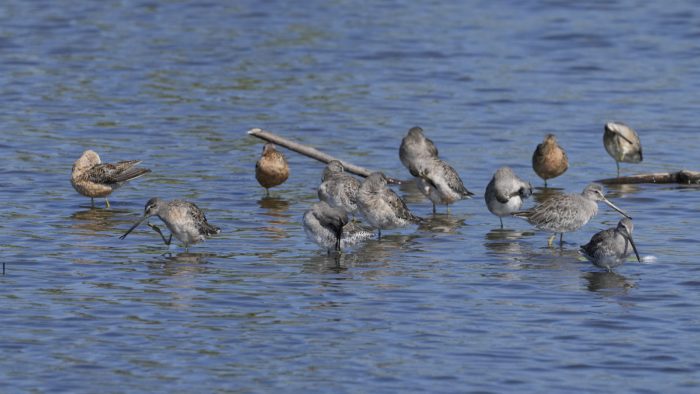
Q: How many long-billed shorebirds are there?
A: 13